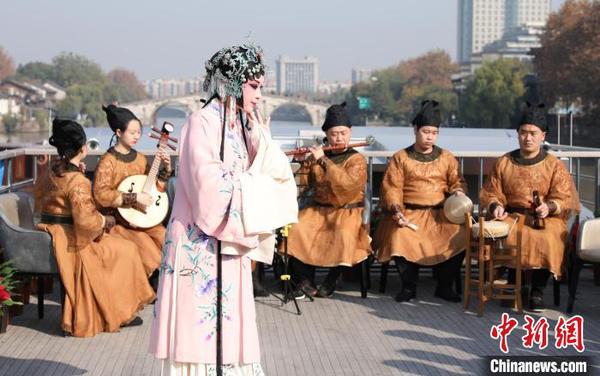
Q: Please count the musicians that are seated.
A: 5